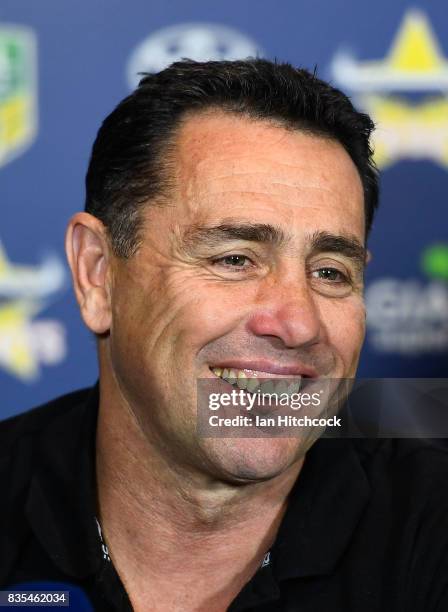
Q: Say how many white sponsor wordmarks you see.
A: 1